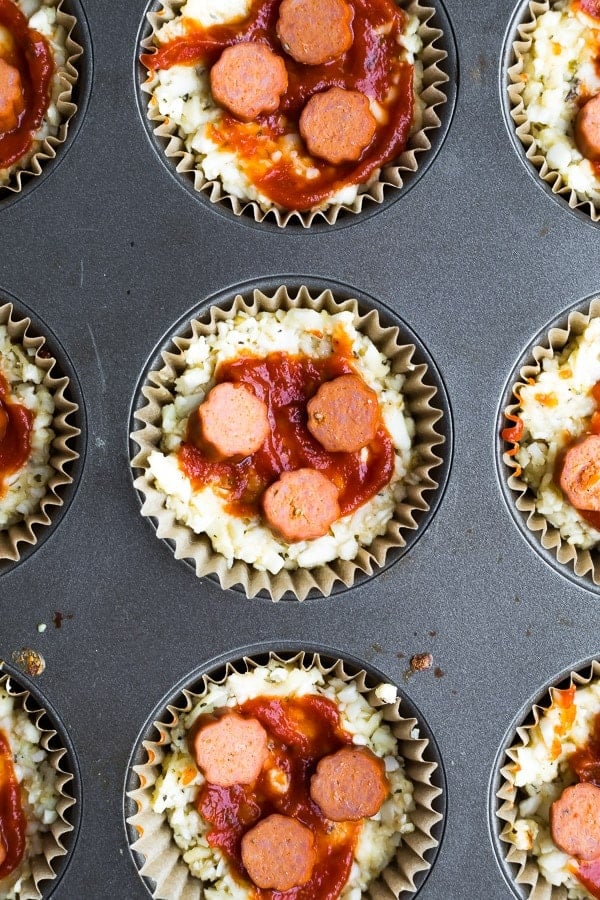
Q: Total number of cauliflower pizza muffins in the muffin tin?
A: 9